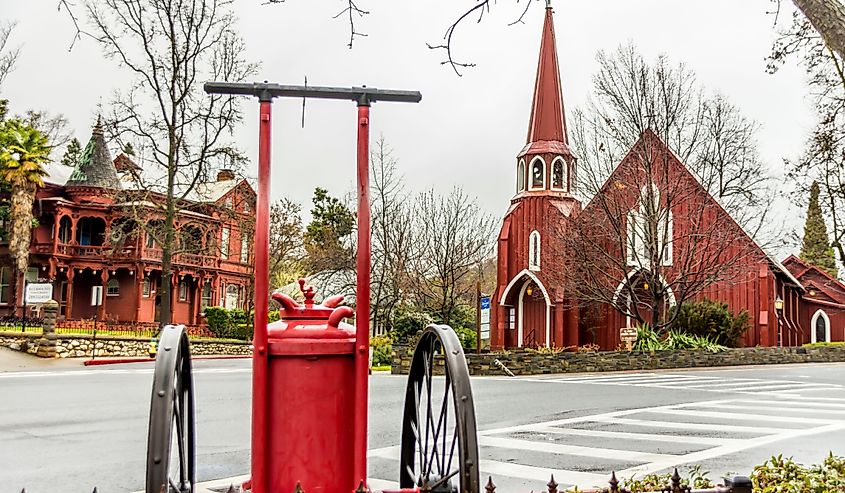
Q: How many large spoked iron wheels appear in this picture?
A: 2